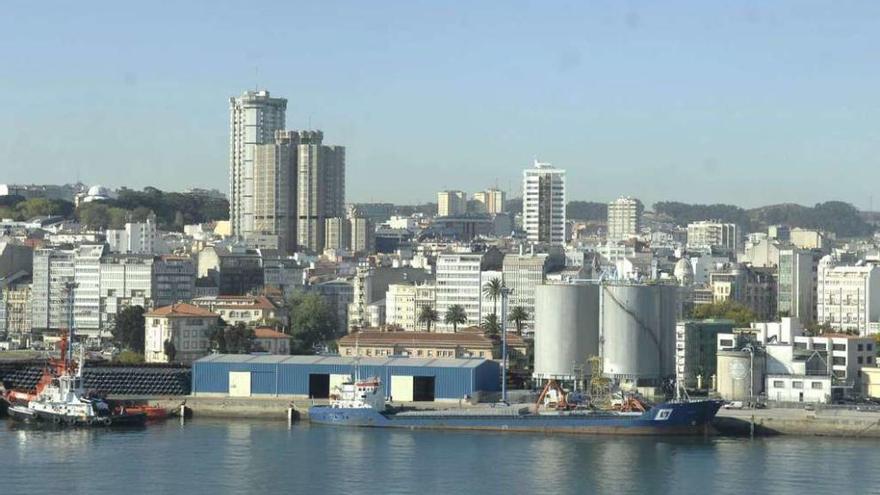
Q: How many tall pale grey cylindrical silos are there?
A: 2